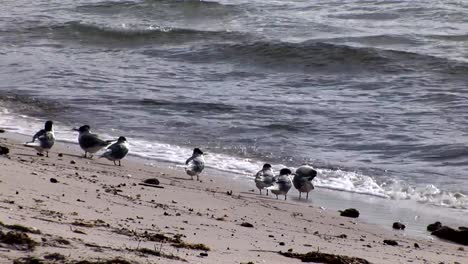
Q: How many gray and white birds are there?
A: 7